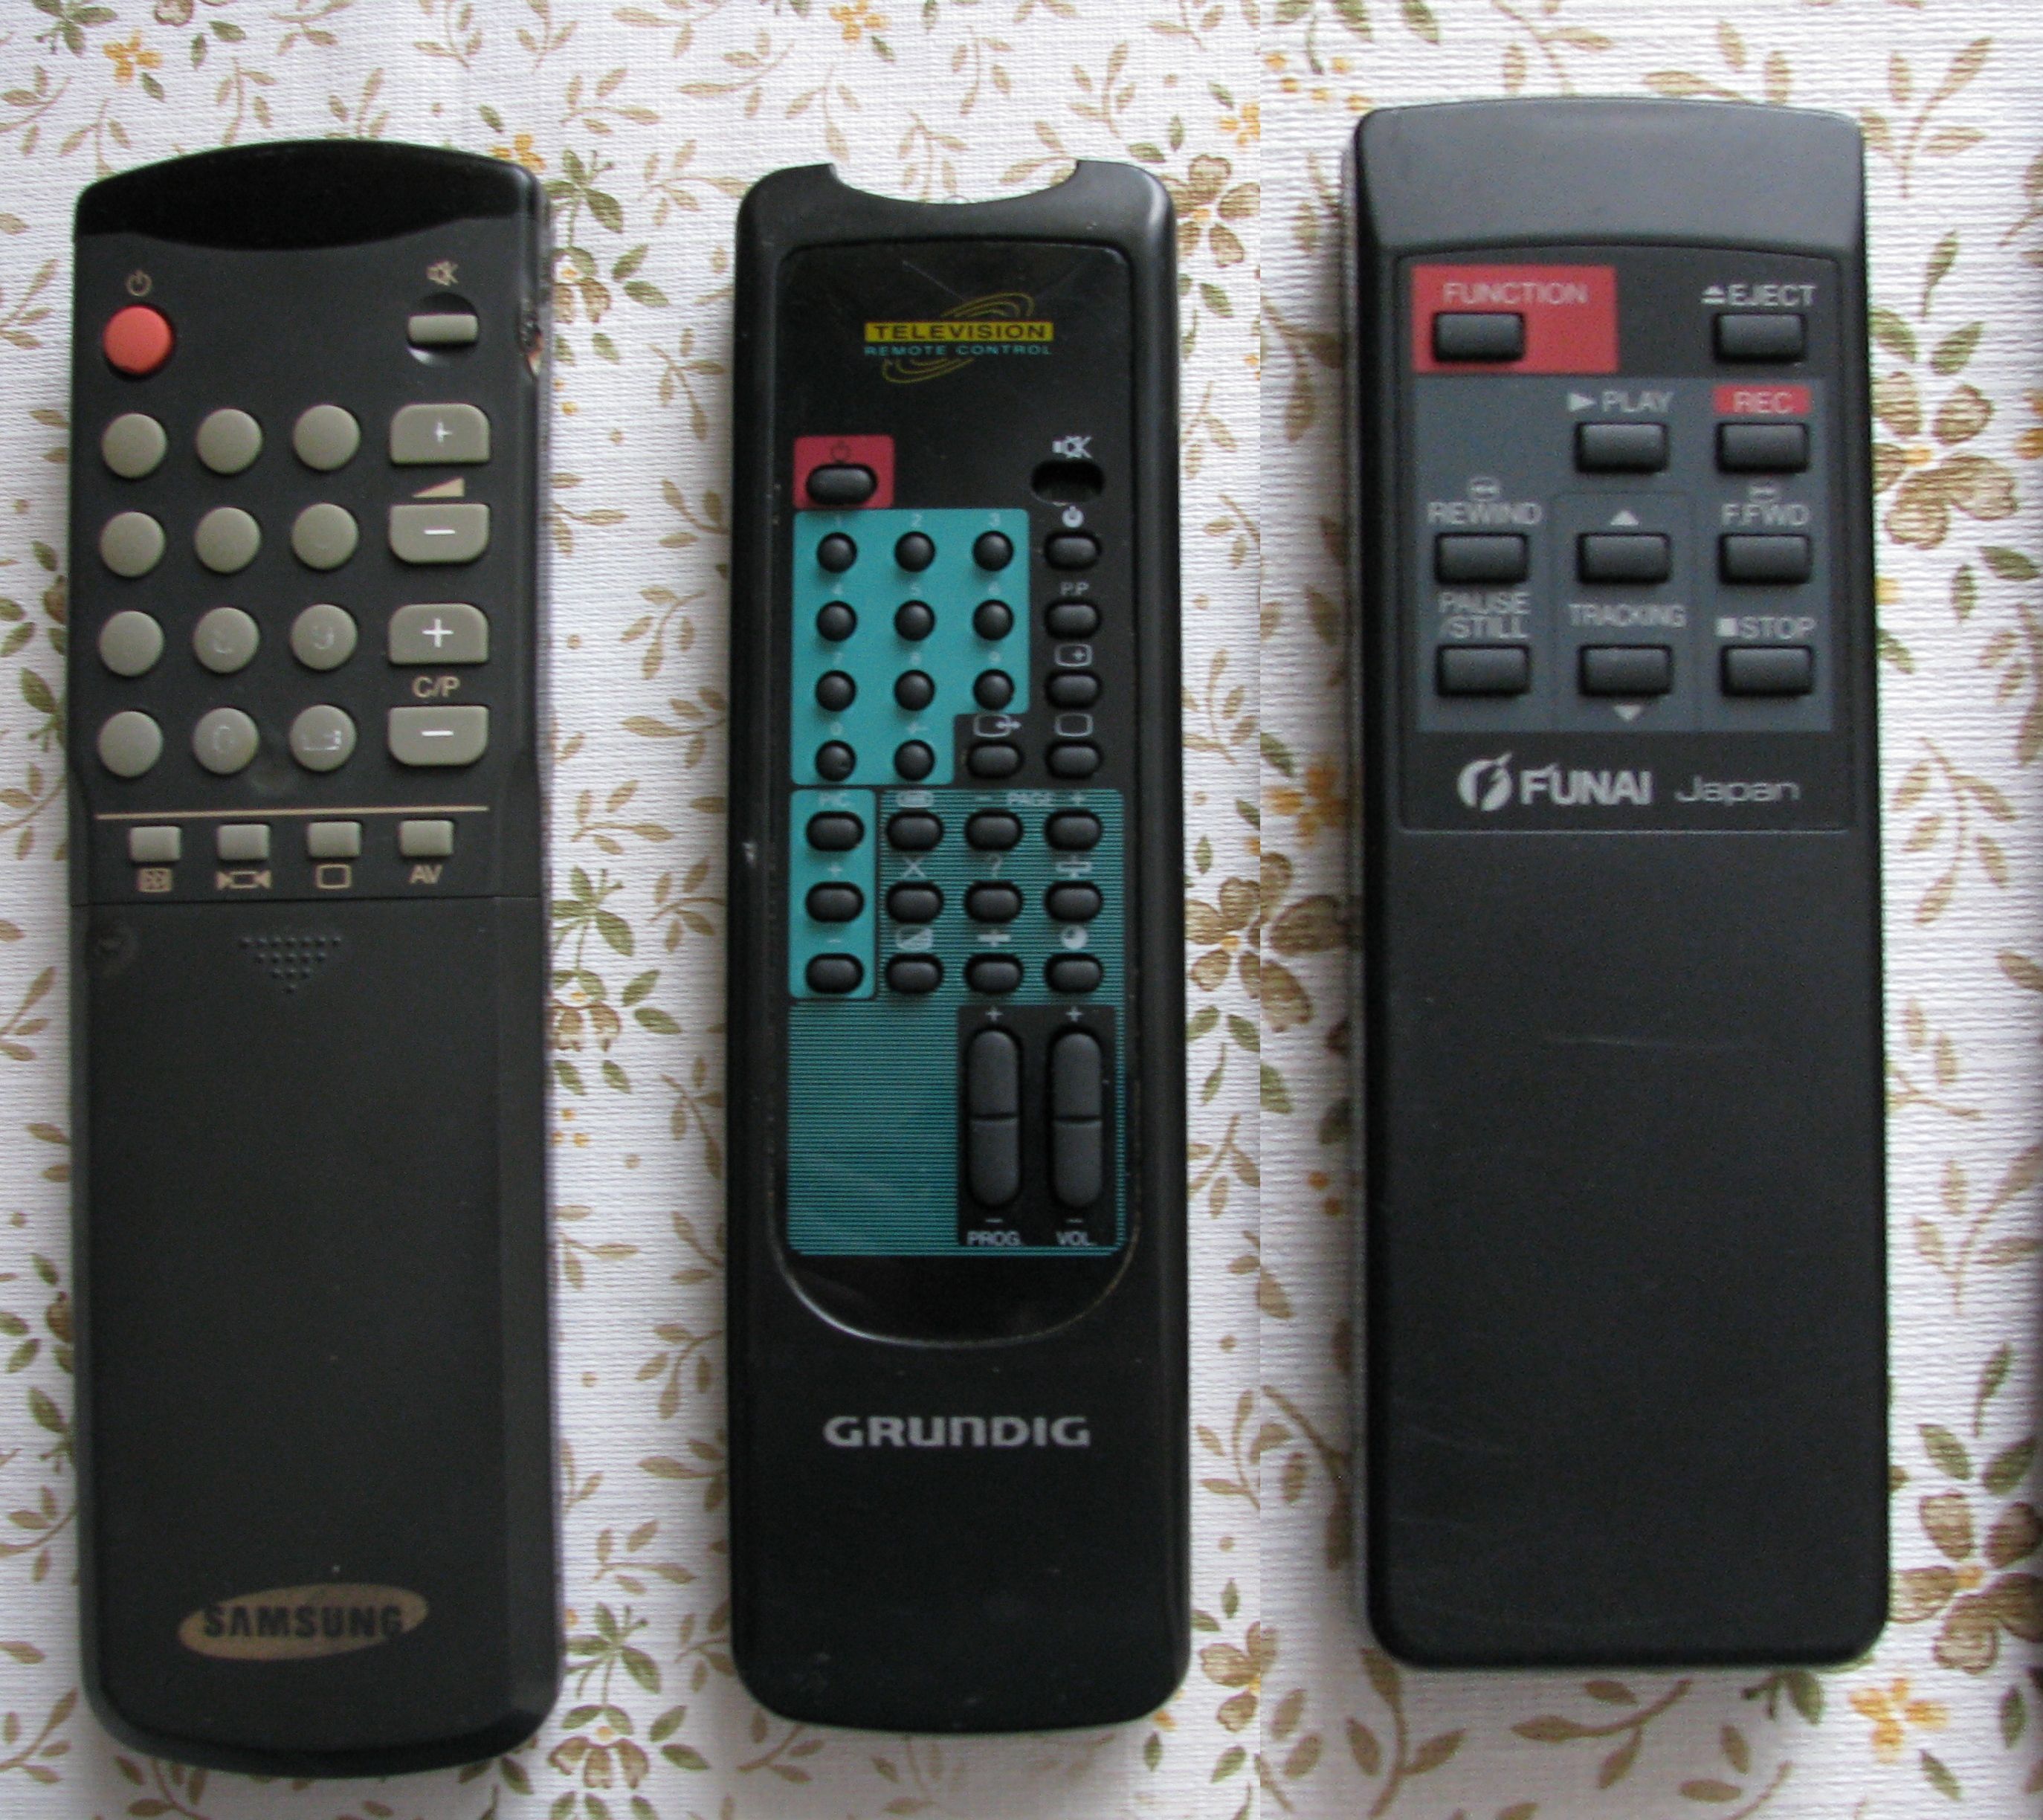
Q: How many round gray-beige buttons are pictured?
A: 12